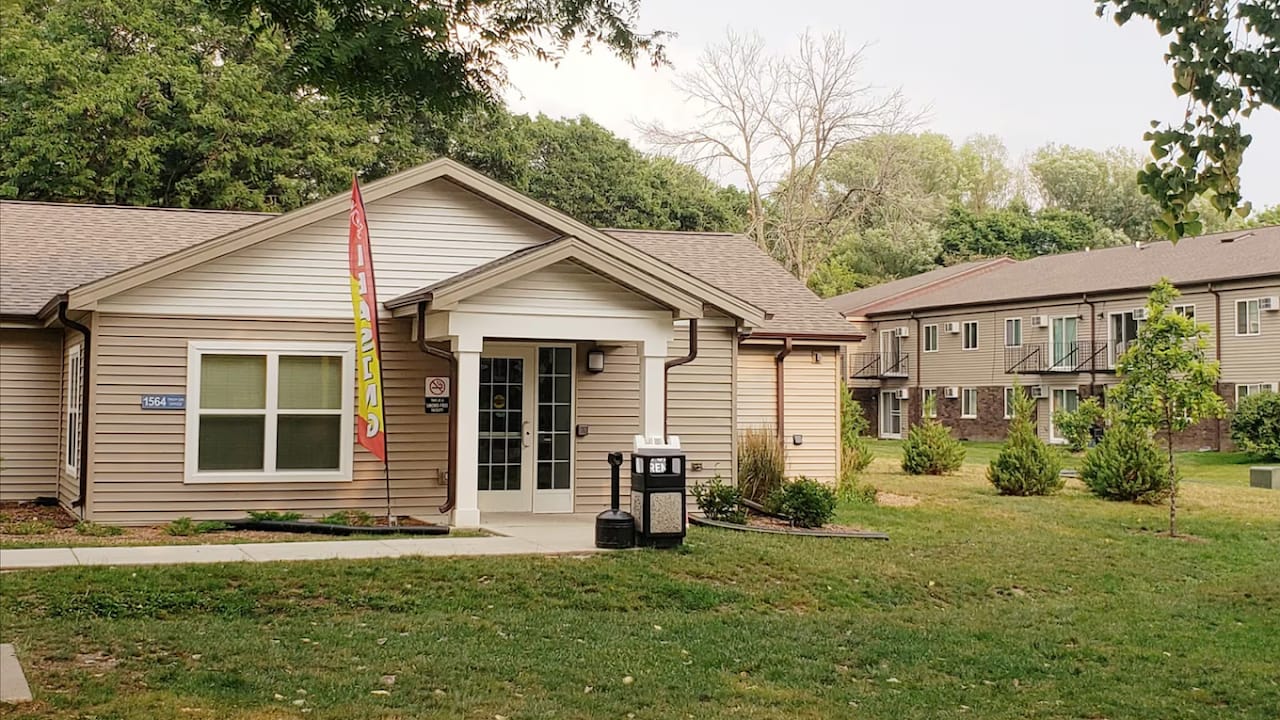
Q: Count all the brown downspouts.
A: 7